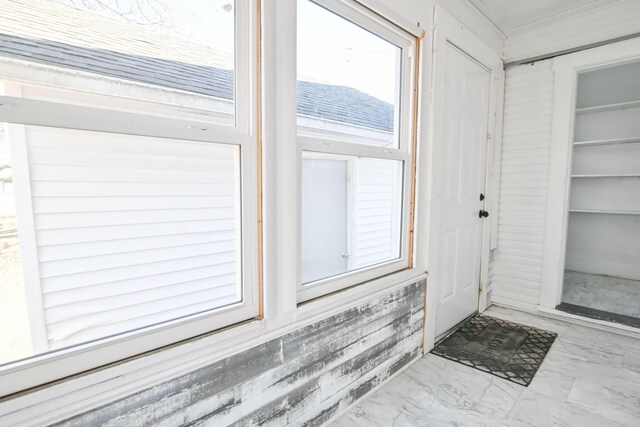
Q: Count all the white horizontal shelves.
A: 4